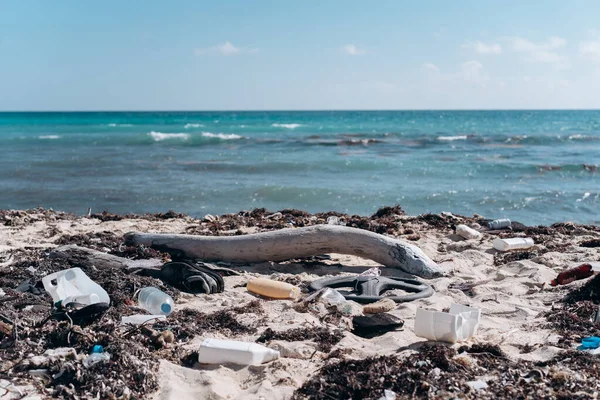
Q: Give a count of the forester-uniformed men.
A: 0